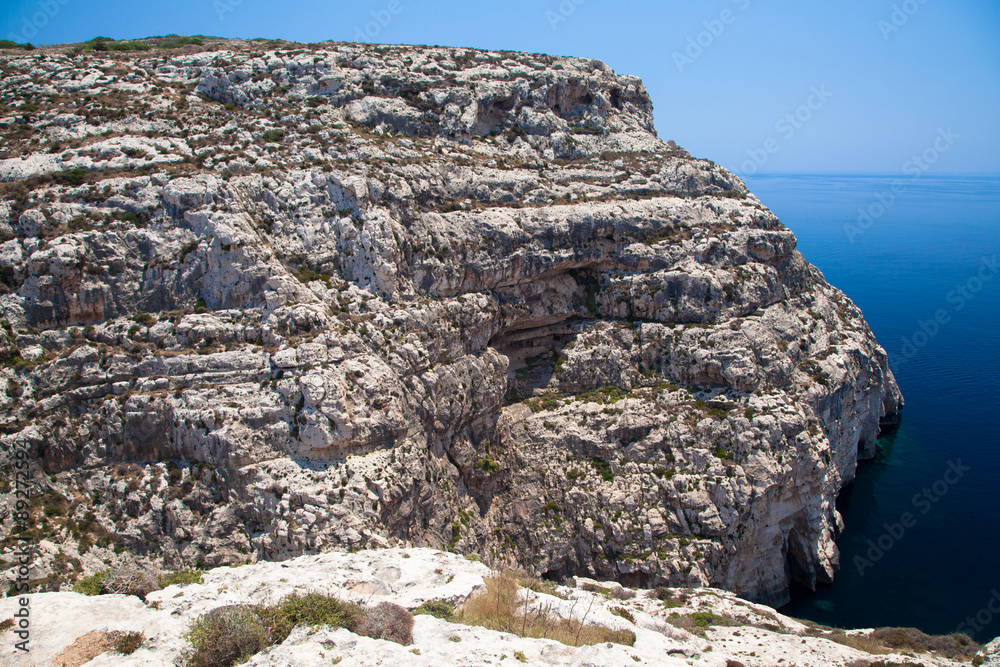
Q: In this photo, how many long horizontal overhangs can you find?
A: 2